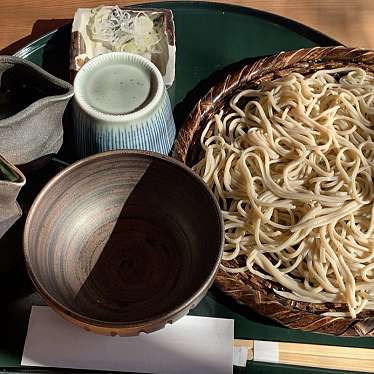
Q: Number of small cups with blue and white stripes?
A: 1